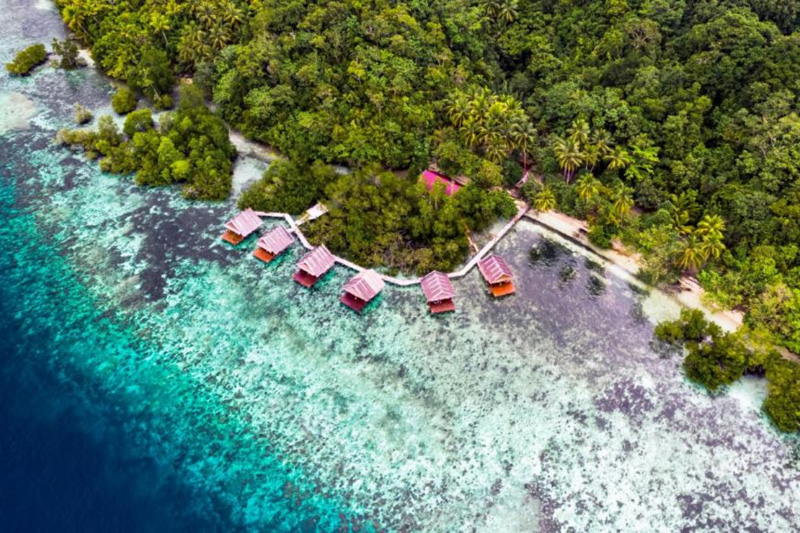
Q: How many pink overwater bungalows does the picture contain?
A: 6